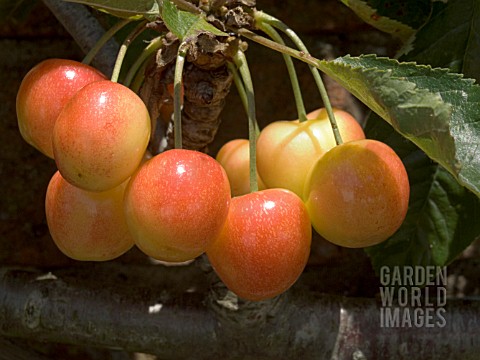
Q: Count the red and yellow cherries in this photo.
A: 8